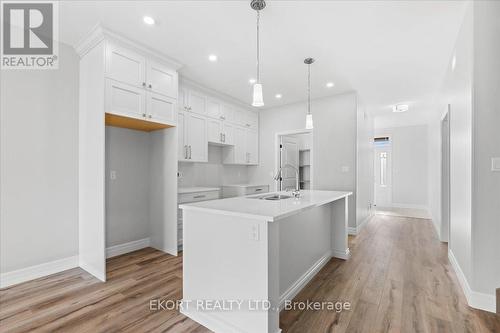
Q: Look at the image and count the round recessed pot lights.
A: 5